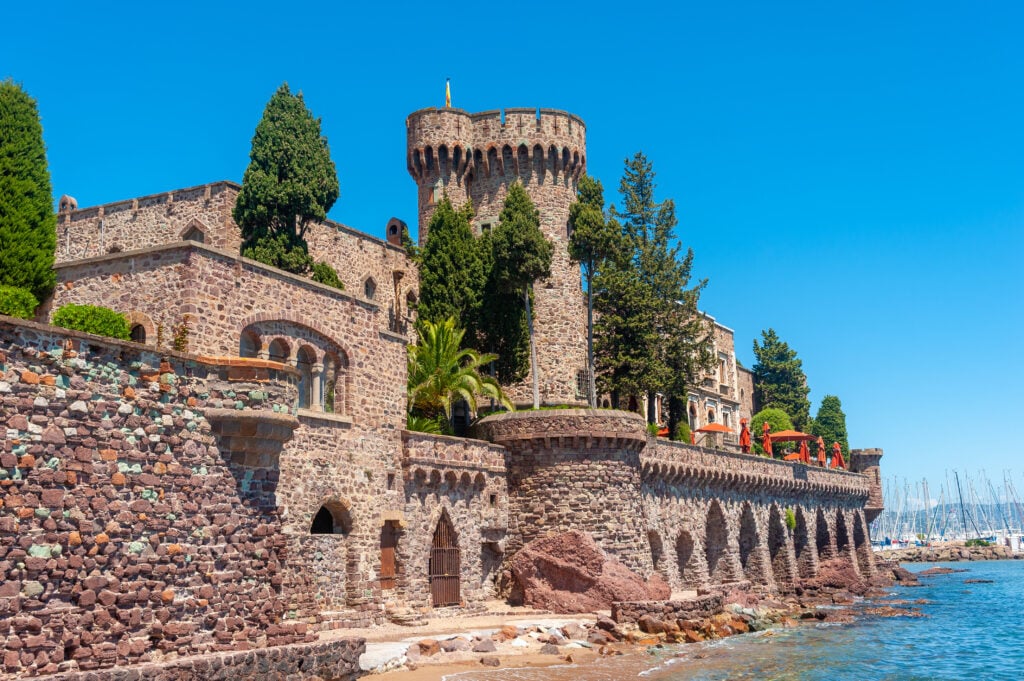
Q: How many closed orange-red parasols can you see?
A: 5